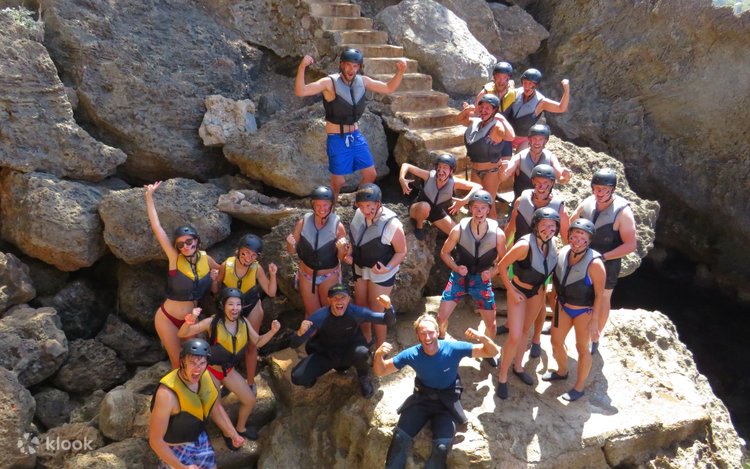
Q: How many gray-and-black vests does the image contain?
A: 12